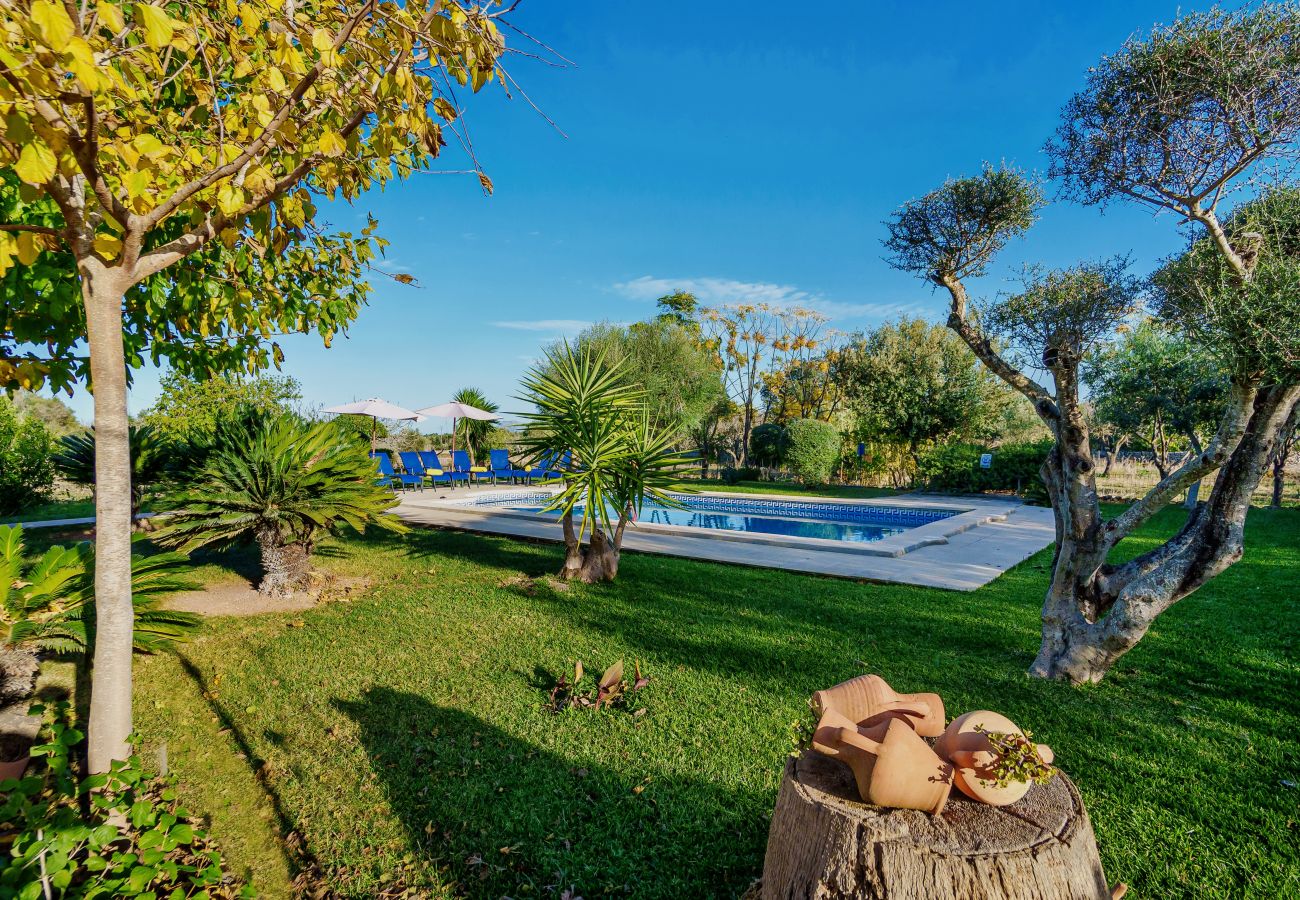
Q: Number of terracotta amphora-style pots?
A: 3